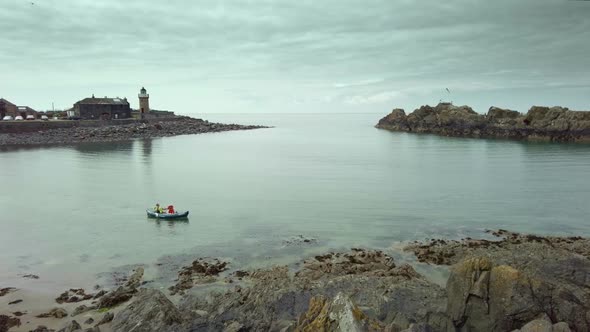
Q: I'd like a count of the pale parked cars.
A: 4